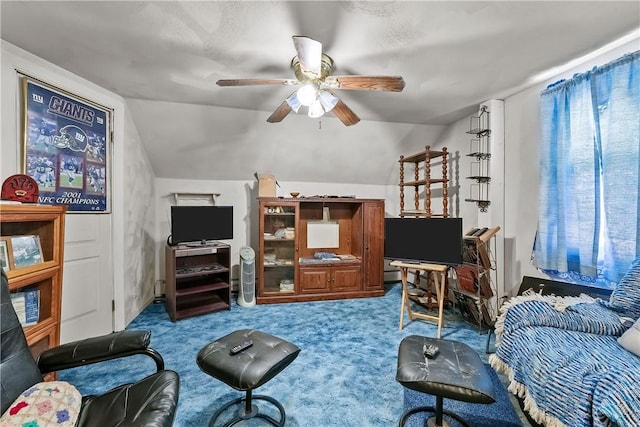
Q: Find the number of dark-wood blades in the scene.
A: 4